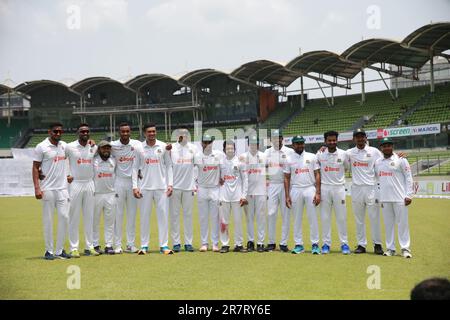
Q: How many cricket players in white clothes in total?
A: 14